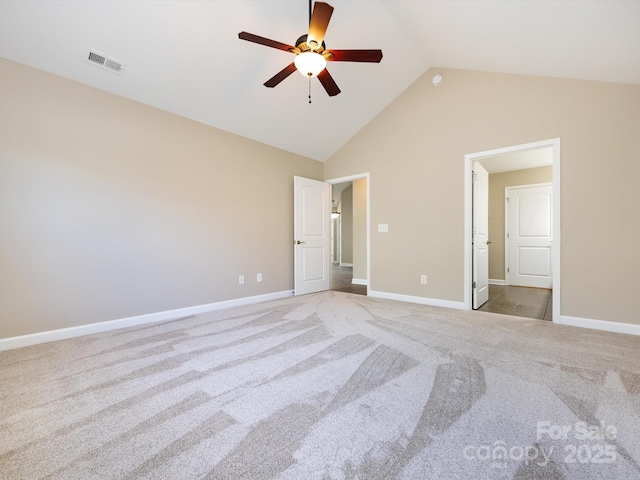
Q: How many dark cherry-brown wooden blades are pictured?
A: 5